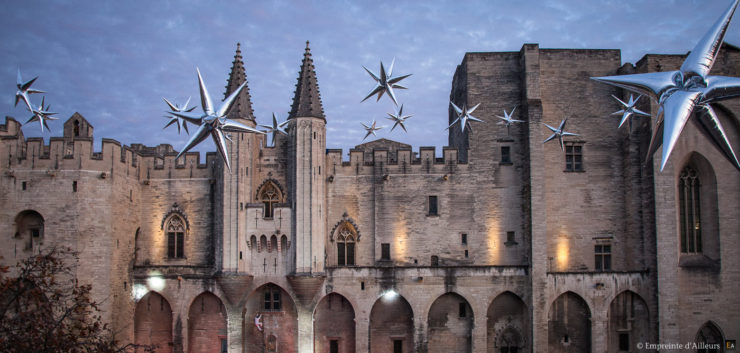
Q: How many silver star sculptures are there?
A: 13